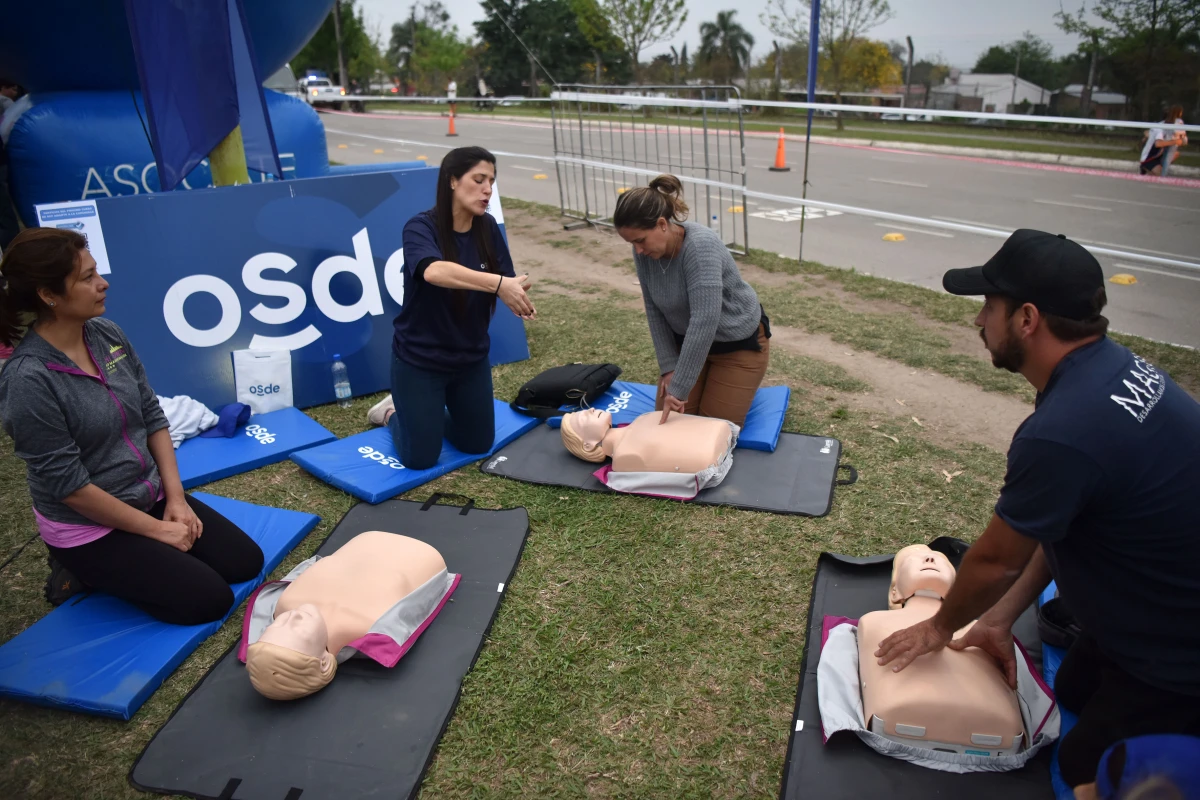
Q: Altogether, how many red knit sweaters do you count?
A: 0